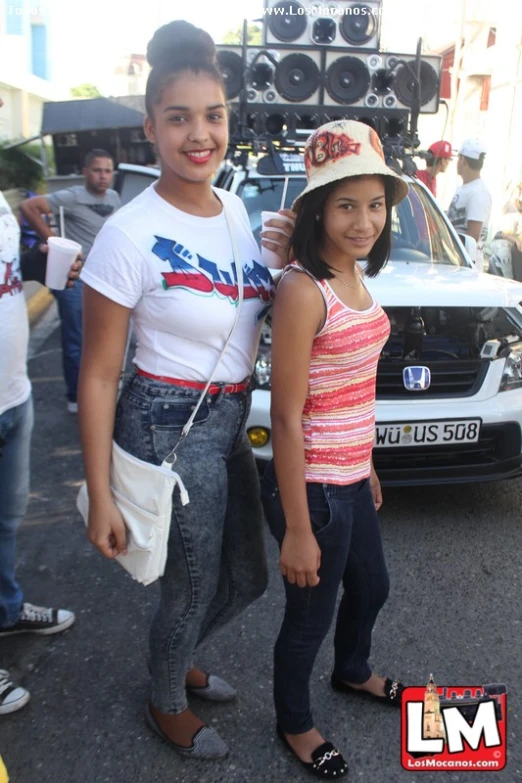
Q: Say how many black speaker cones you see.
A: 6